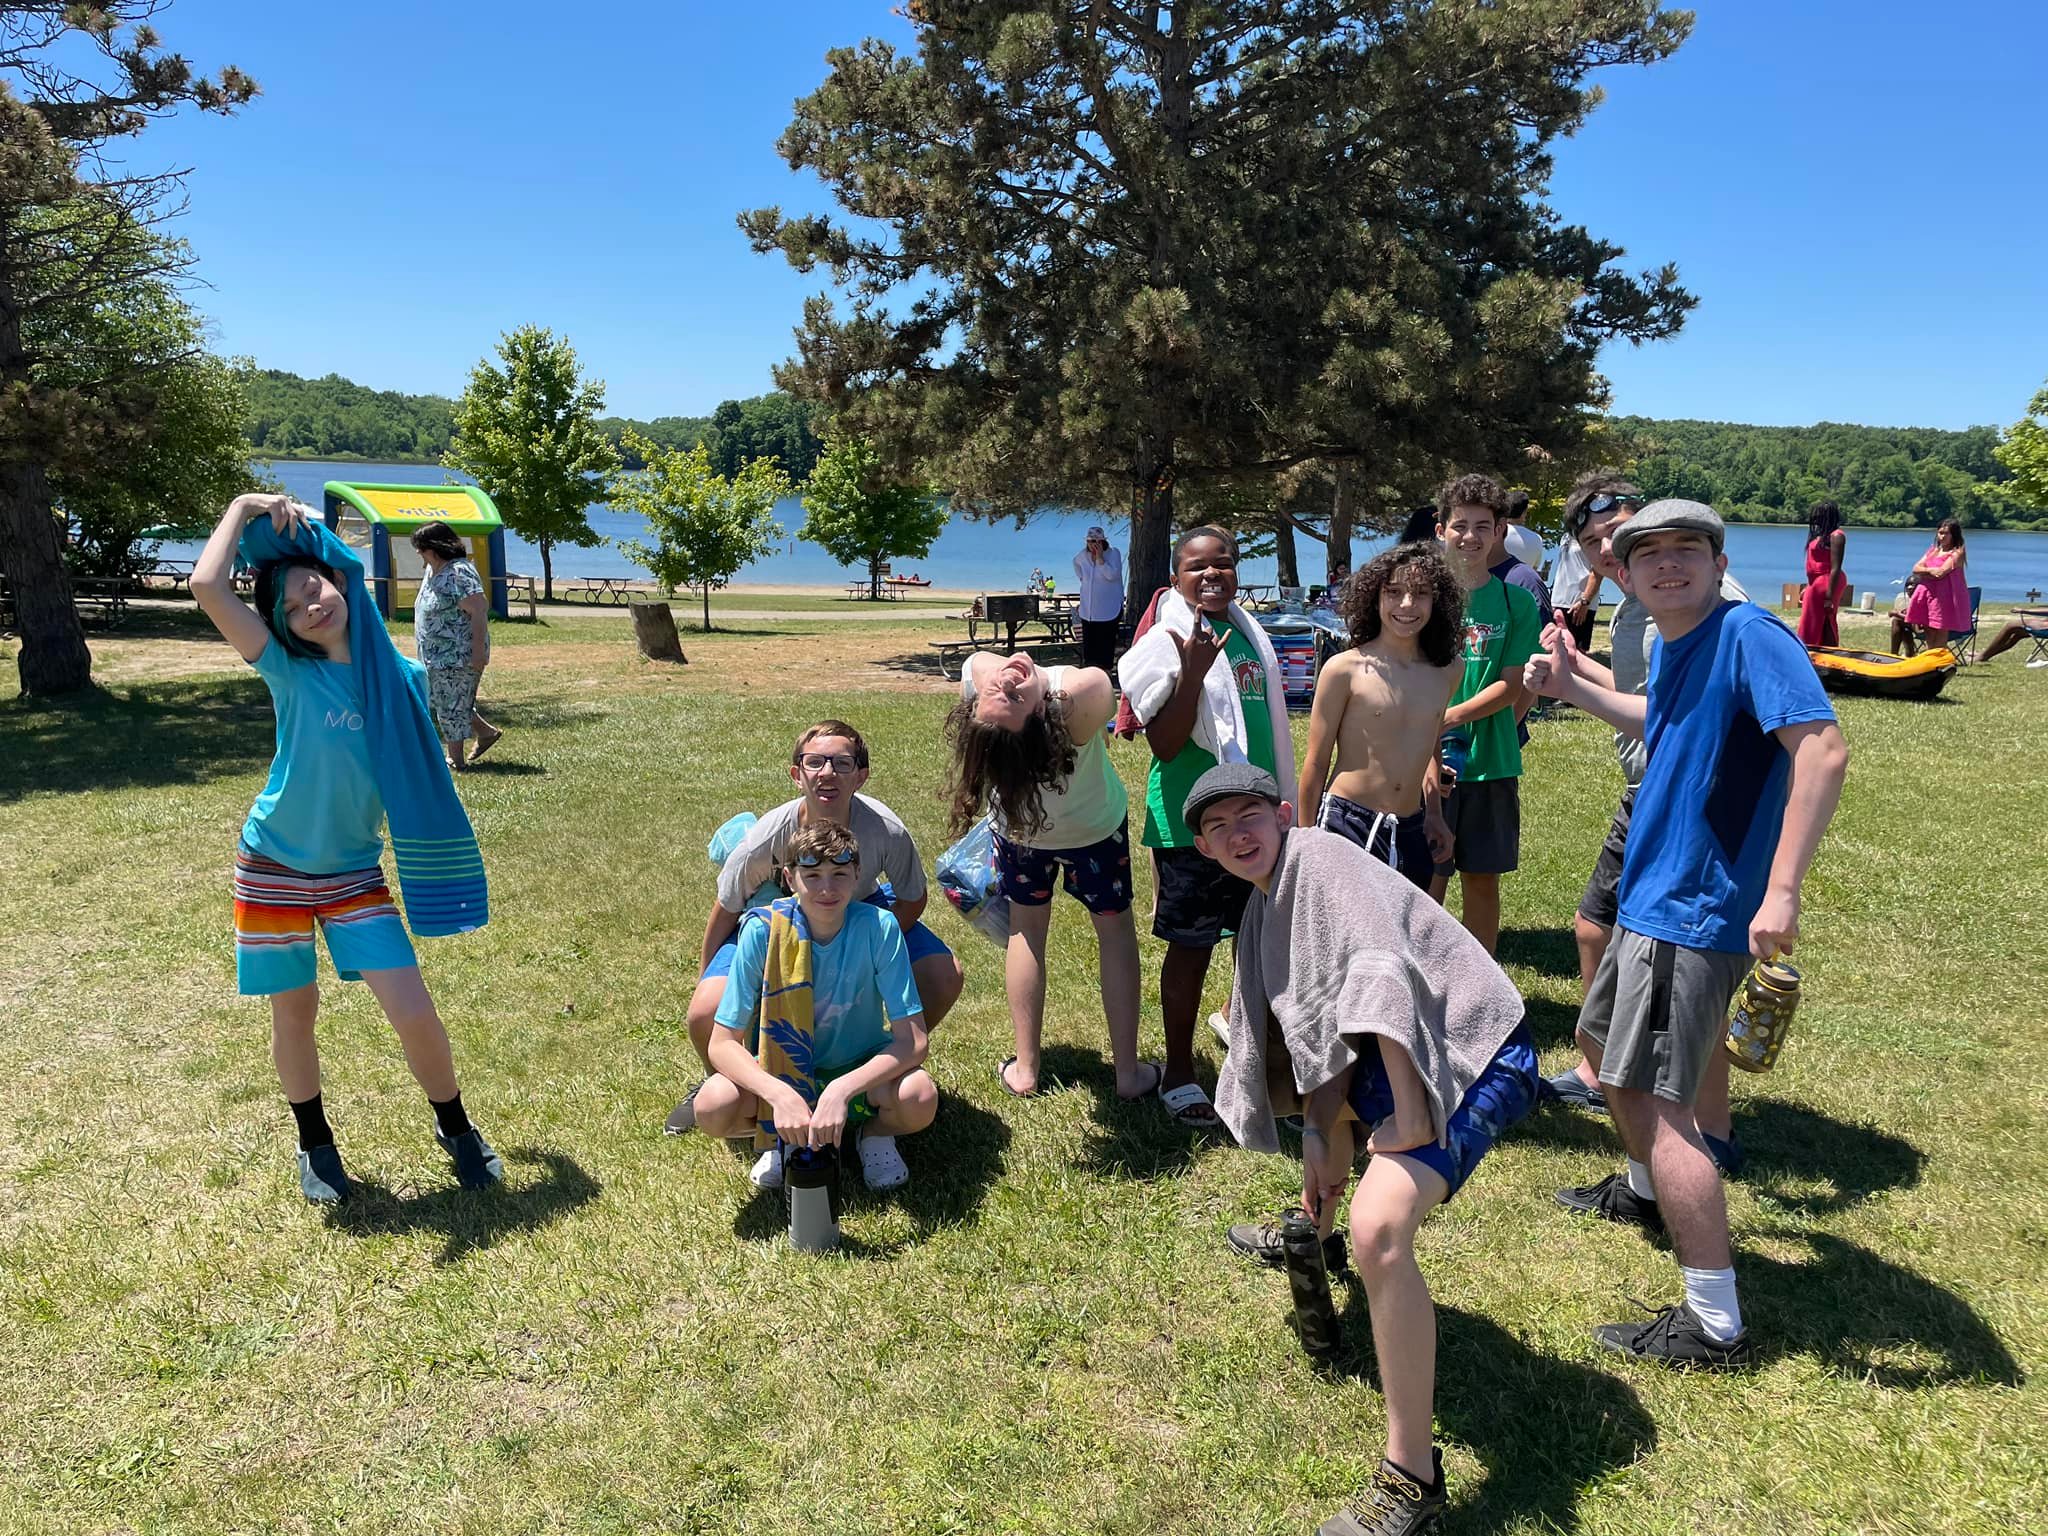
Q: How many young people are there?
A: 10